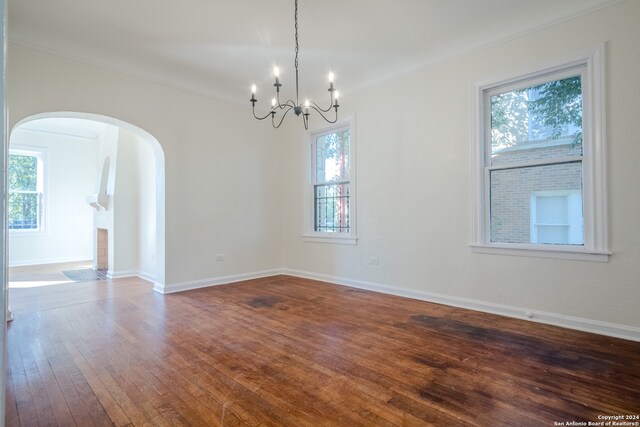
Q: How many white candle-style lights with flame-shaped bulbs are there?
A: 6